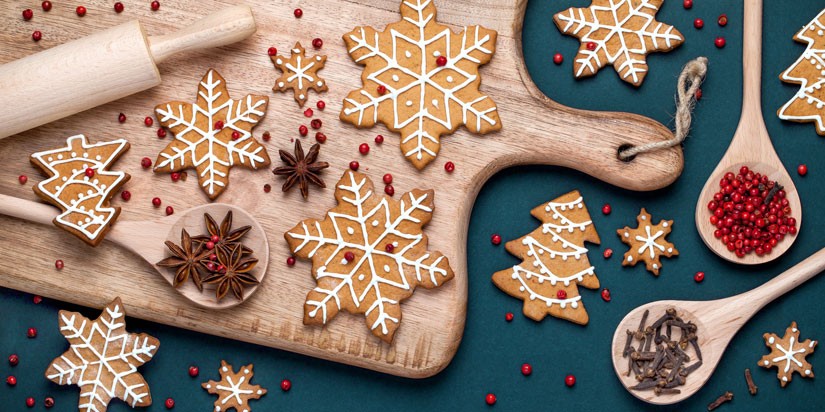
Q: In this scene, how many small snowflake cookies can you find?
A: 4